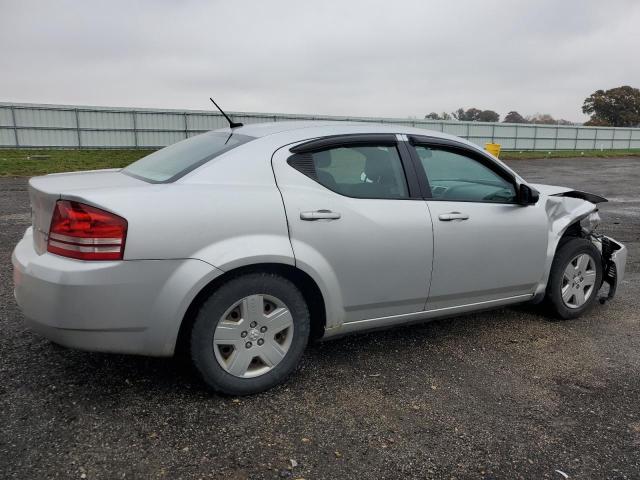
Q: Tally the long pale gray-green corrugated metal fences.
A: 1